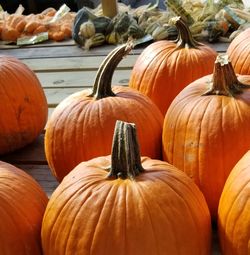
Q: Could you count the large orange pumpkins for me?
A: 8